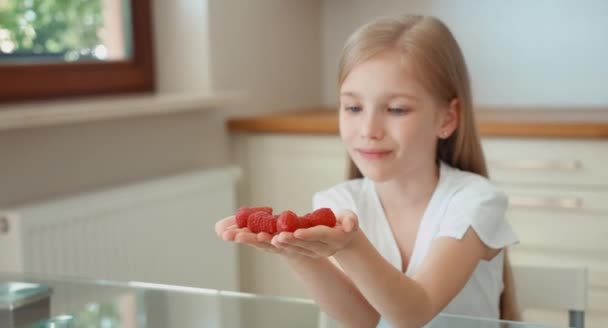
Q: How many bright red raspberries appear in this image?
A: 5